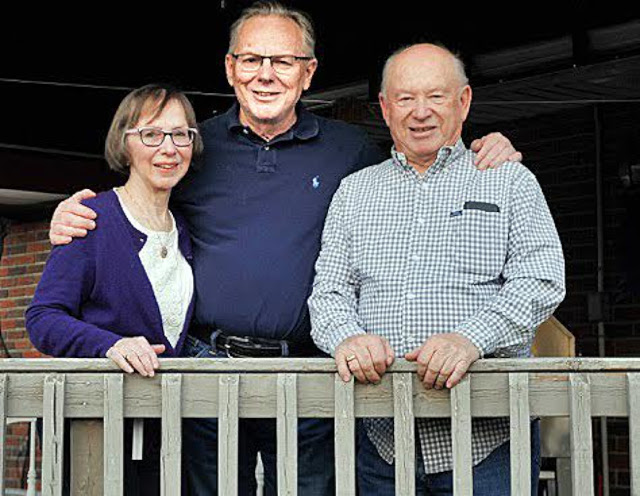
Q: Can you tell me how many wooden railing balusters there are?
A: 12